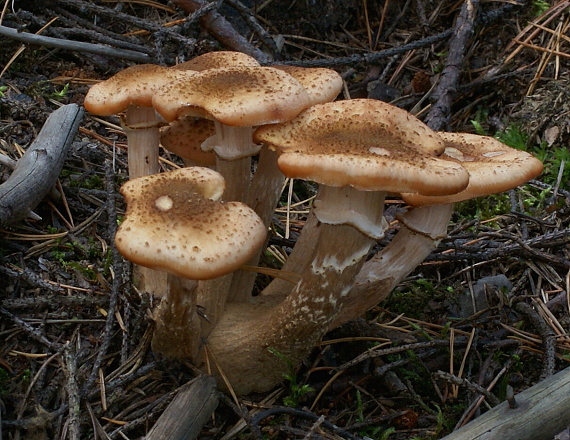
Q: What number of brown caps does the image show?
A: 8